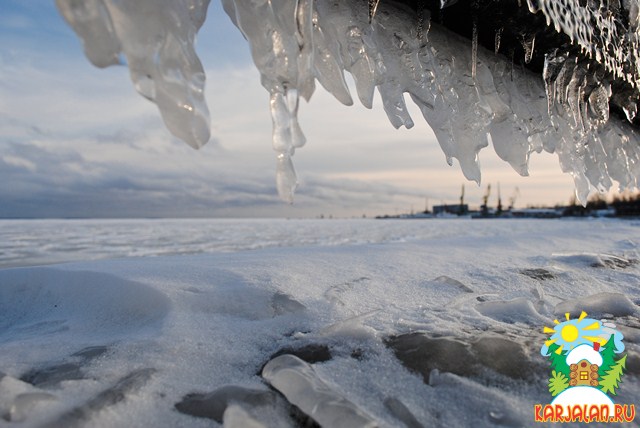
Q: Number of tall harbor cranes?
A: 4